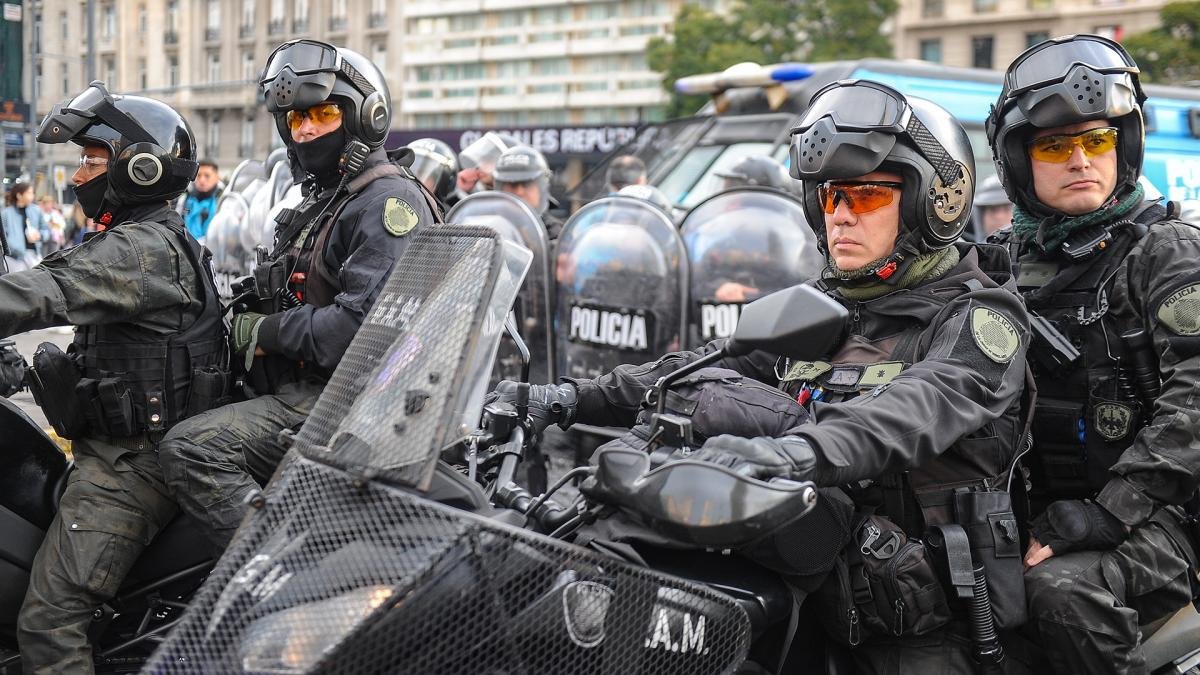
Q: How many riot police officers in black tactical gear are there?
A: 4